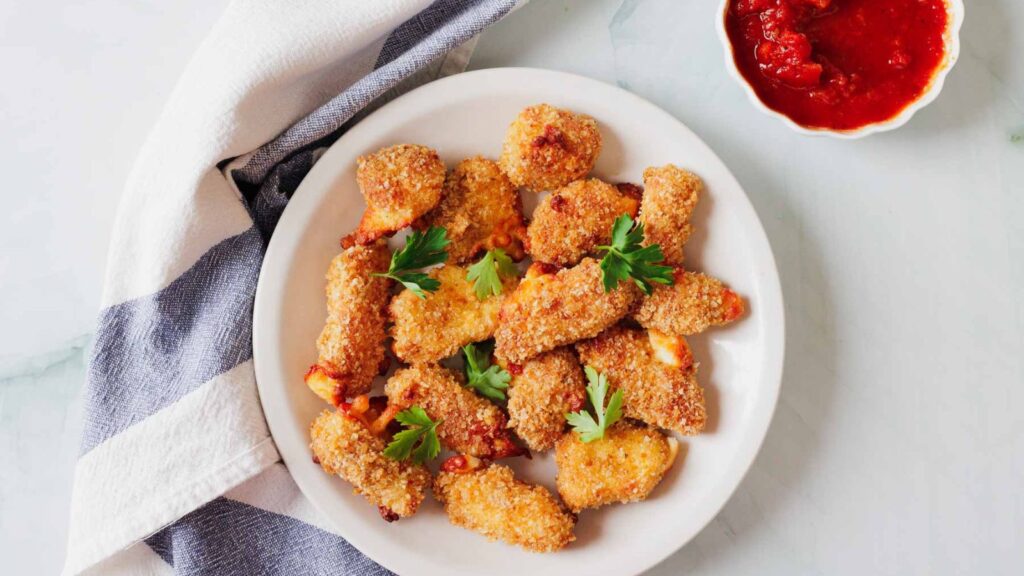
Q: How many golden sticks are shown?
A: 15